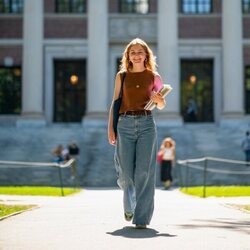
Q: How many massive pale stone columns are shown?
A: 4